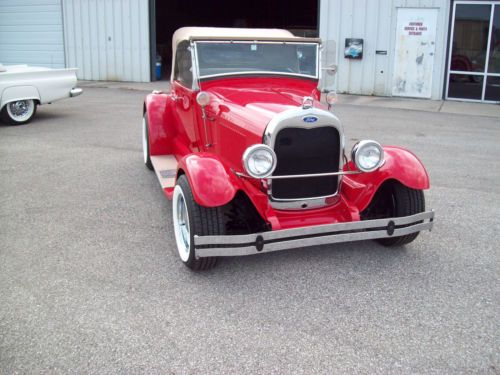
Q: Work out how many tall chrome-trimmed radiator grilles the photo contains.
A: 1